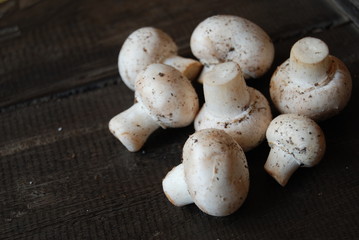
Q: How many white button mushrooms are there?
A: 7